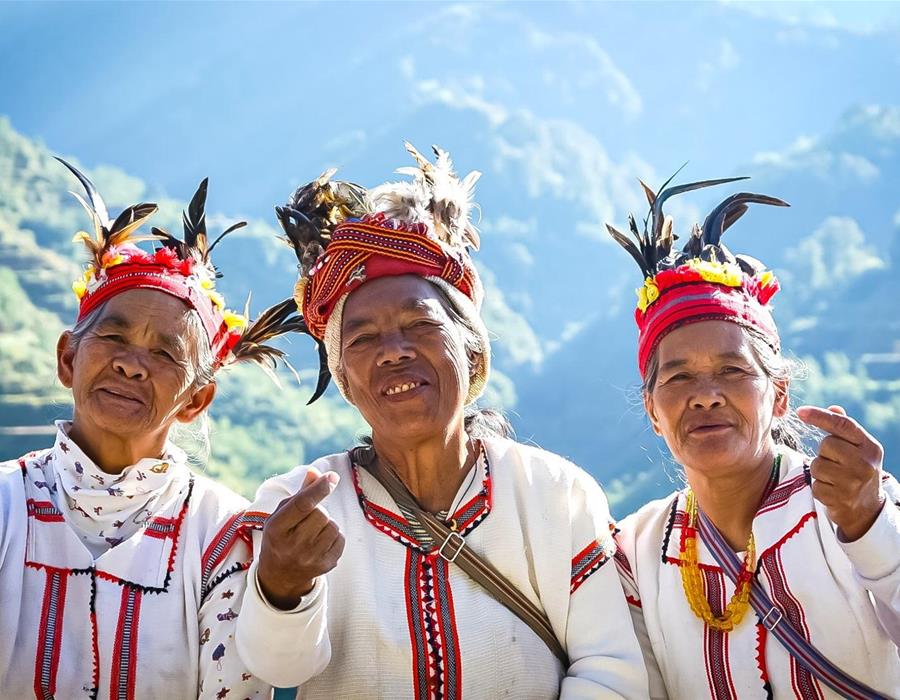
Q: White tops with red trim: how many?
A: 3